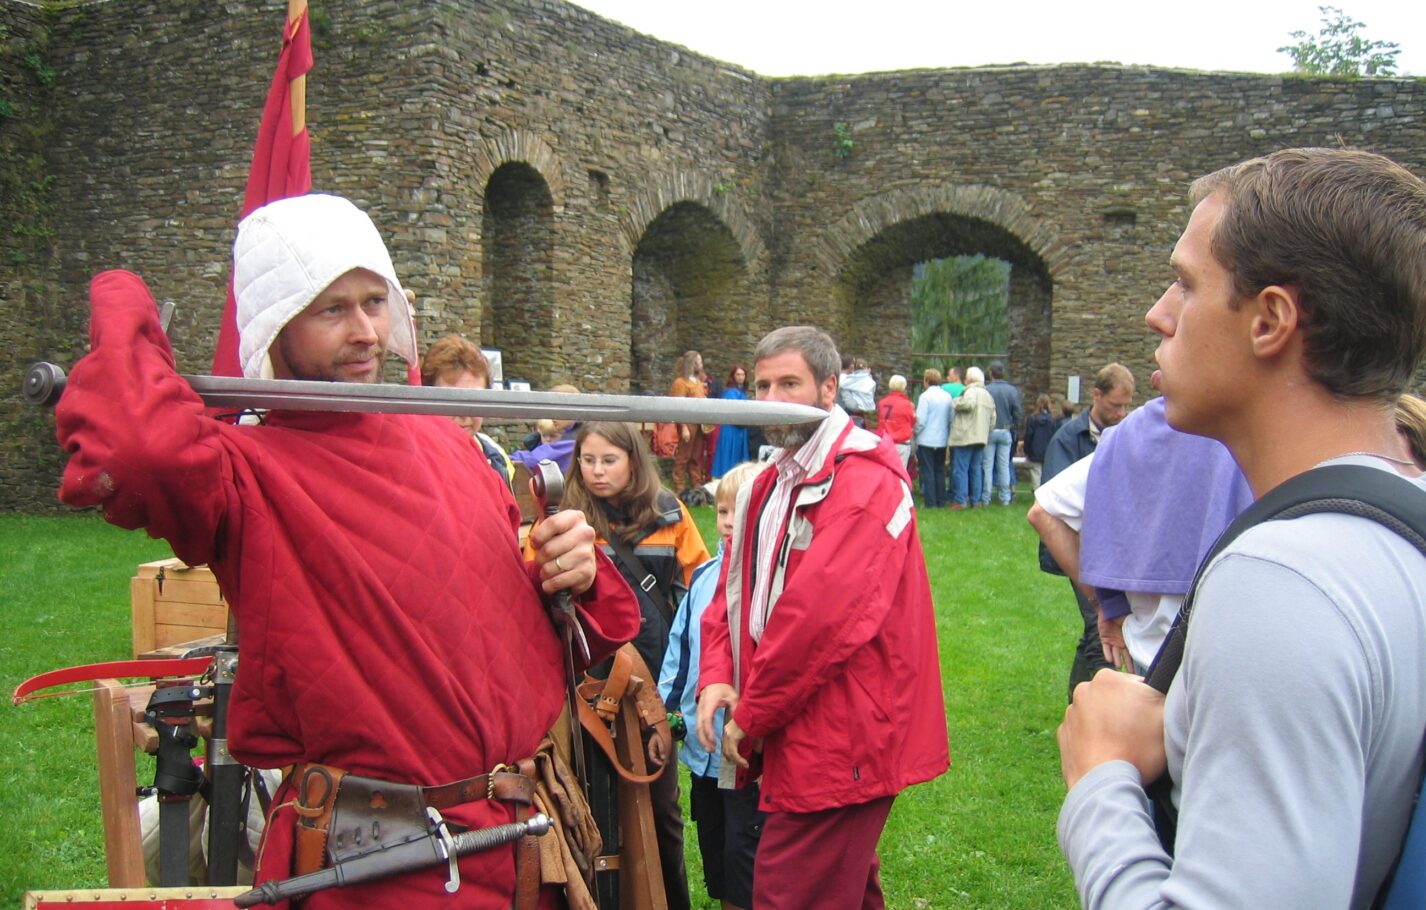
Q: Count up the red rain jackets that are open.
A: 1